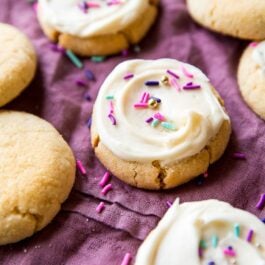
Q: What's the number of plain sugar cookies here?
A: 3